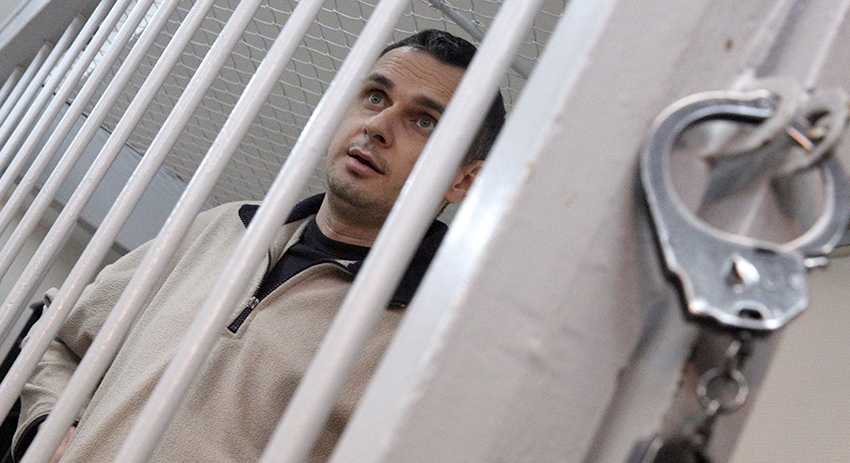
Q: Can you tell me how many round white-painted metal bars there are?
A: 12